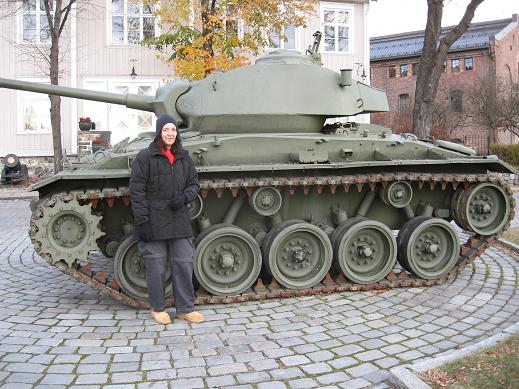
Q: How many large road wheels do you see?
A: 5